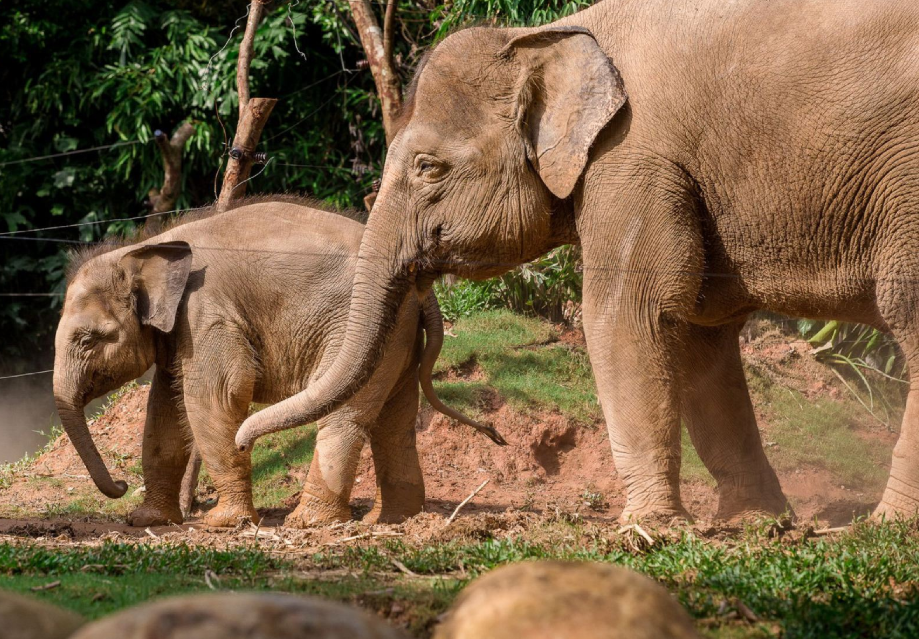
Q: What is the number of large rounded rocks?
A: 3